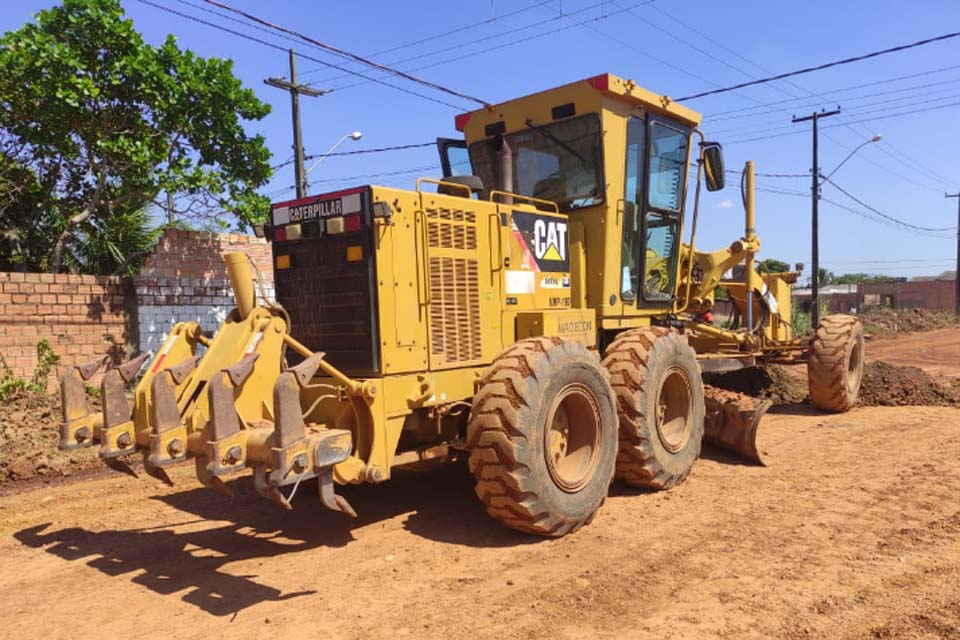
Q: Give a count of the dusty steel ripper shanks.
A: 5